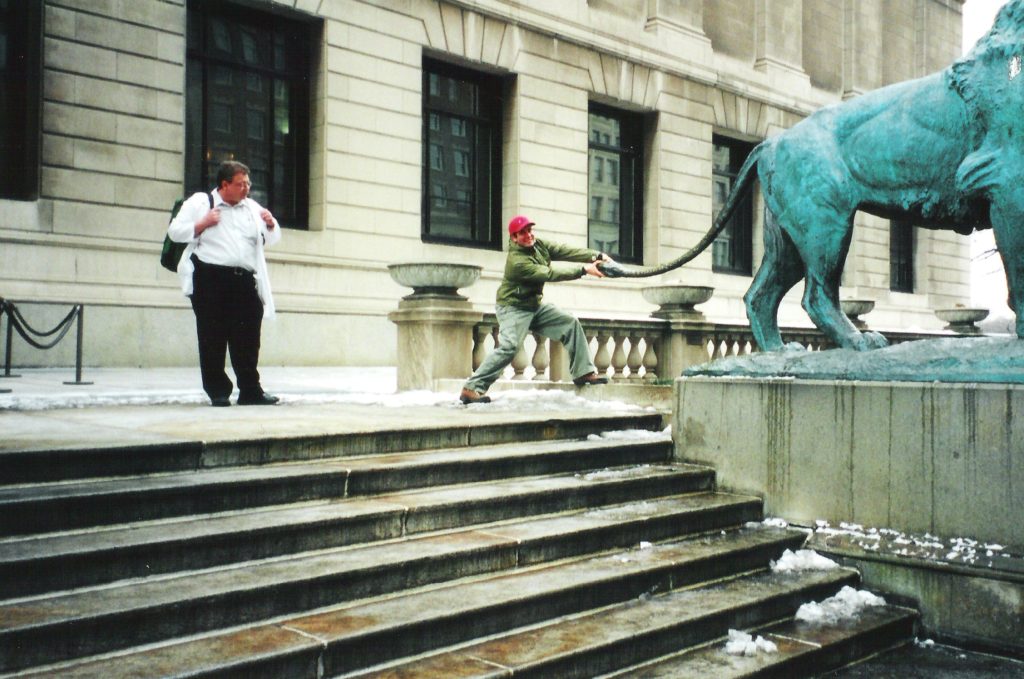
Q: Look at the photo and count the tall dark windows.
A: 6